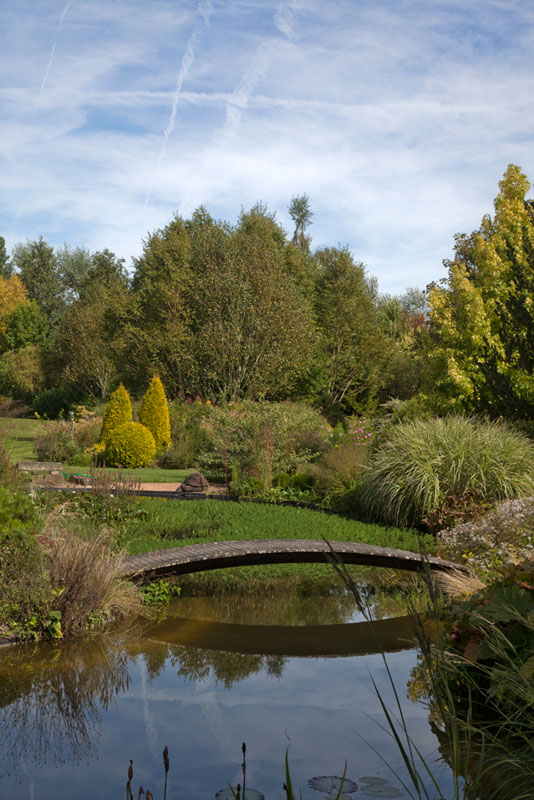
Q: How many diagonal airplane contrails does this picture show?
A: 3